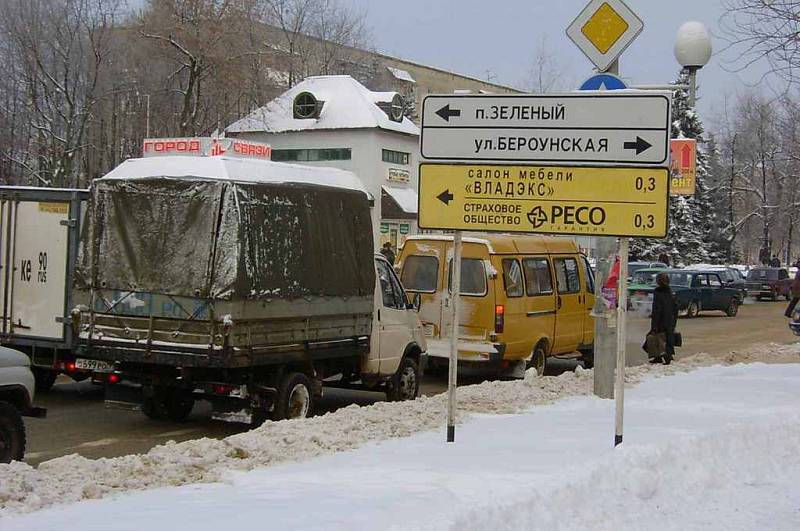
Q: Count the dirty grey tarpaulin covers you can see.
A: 1